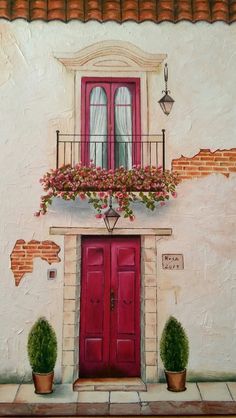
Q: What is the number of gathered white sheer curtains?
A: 2